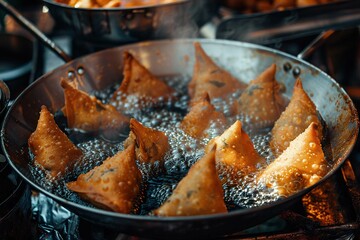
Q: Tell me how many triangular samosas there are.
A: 12